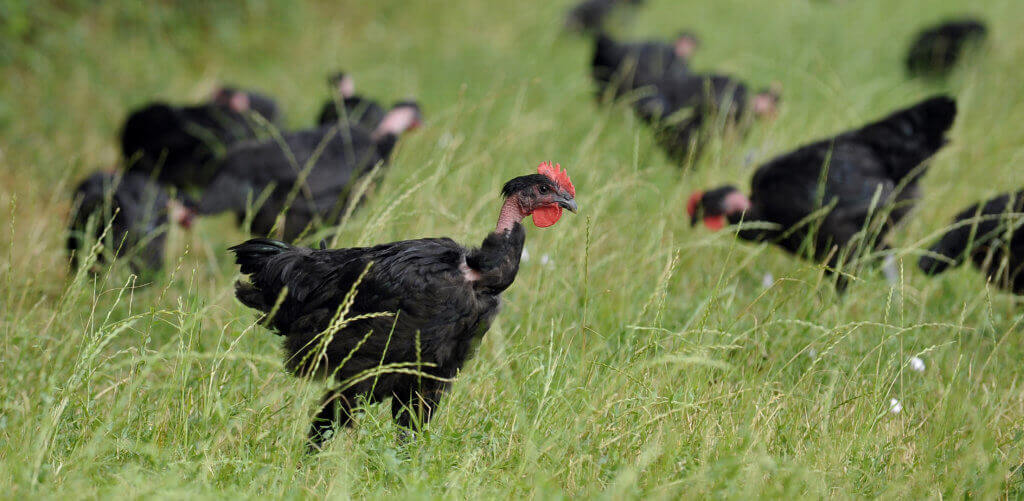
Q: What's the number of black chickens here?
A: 12